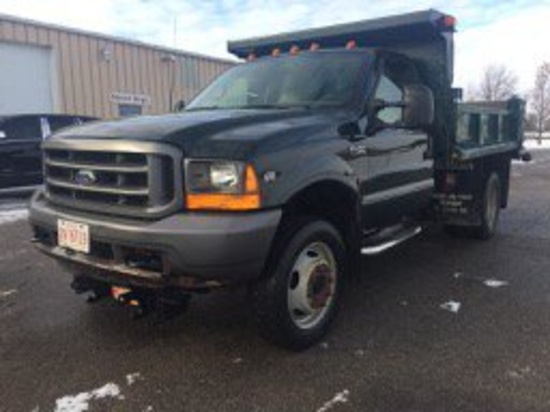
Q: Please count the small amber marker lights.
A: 5